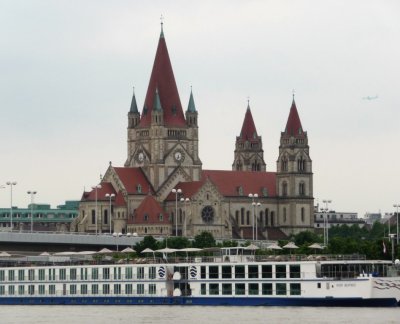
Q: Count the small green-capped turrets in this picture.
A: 3